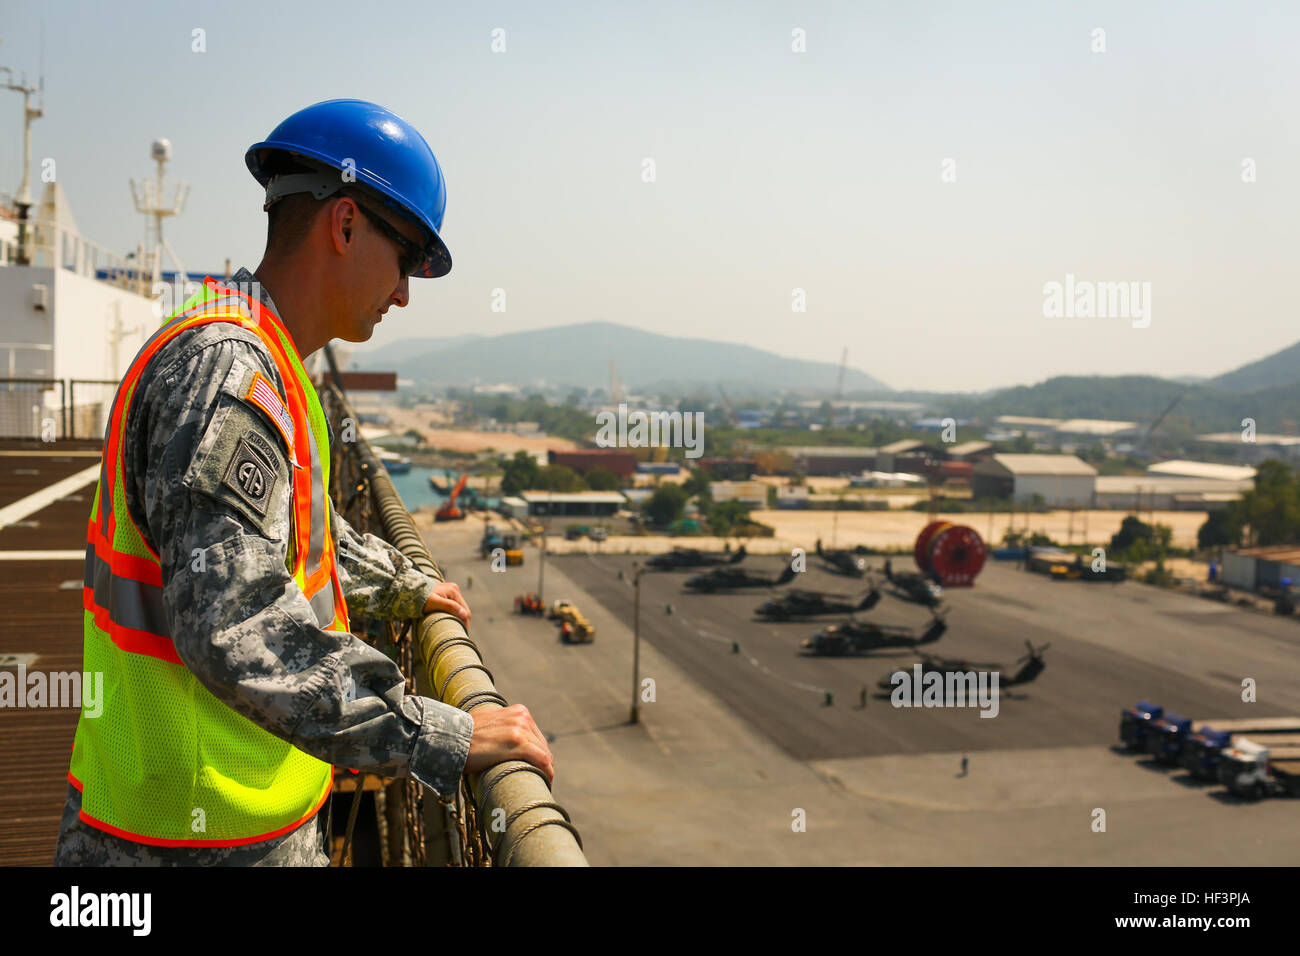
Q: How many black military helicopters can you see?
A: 7